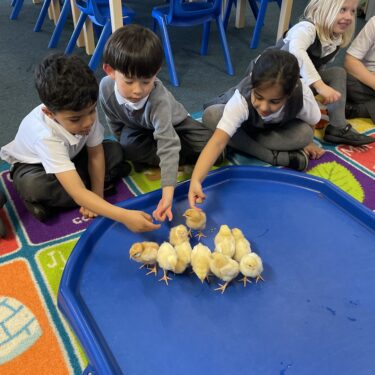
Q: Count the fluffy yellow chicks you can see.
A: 10